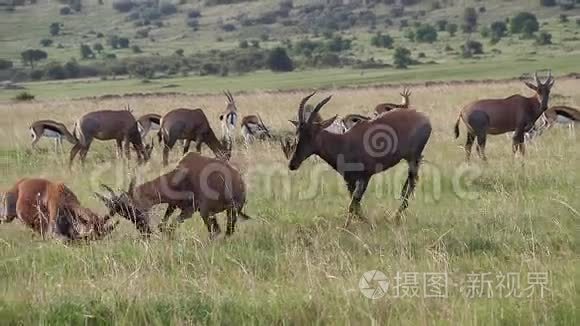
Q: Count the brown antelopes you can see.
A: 6